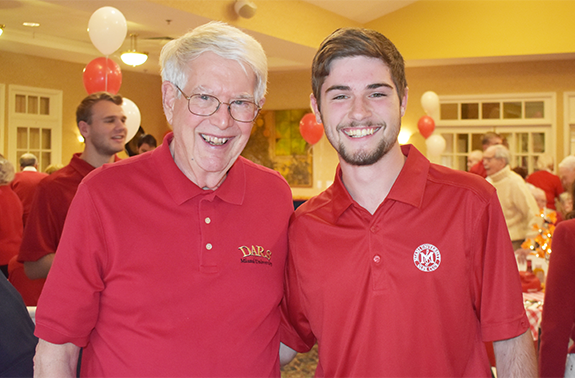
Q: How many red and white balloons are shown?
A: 7